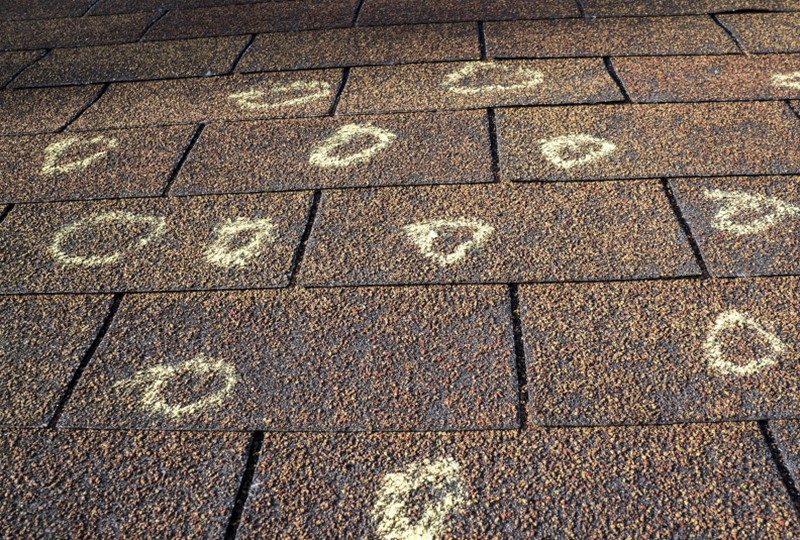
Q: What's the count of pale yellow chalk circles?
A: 13